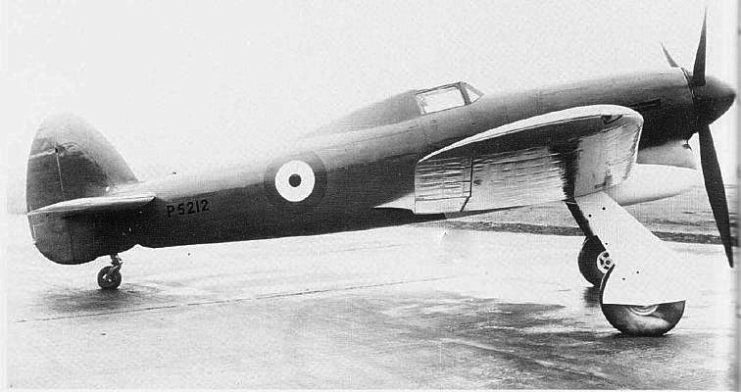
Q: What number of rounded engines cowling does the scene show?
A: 1